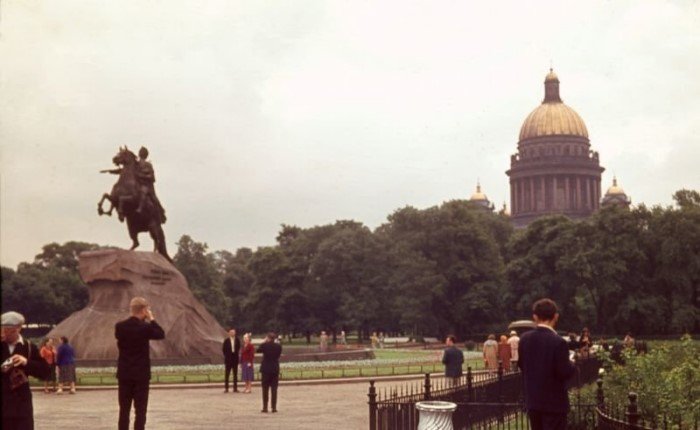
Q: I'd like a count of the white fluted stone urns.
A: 1